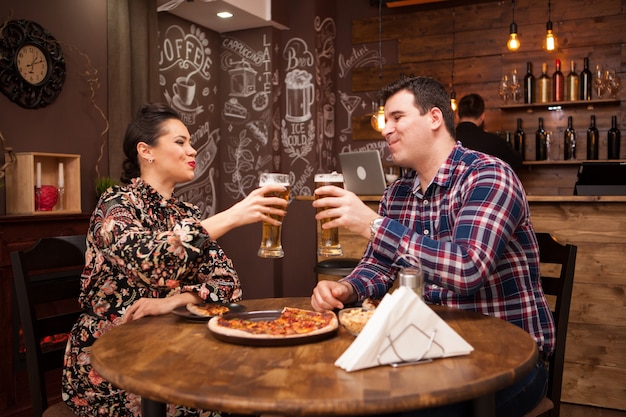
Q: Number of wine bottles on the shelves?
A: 10